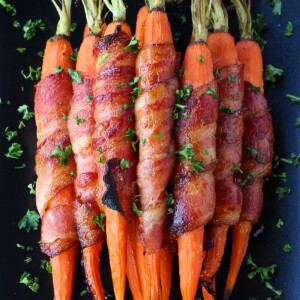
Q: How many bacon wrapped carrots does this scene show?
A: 7